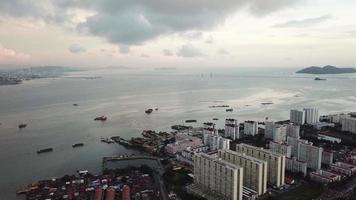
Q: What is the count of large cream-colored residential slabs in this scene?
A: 3